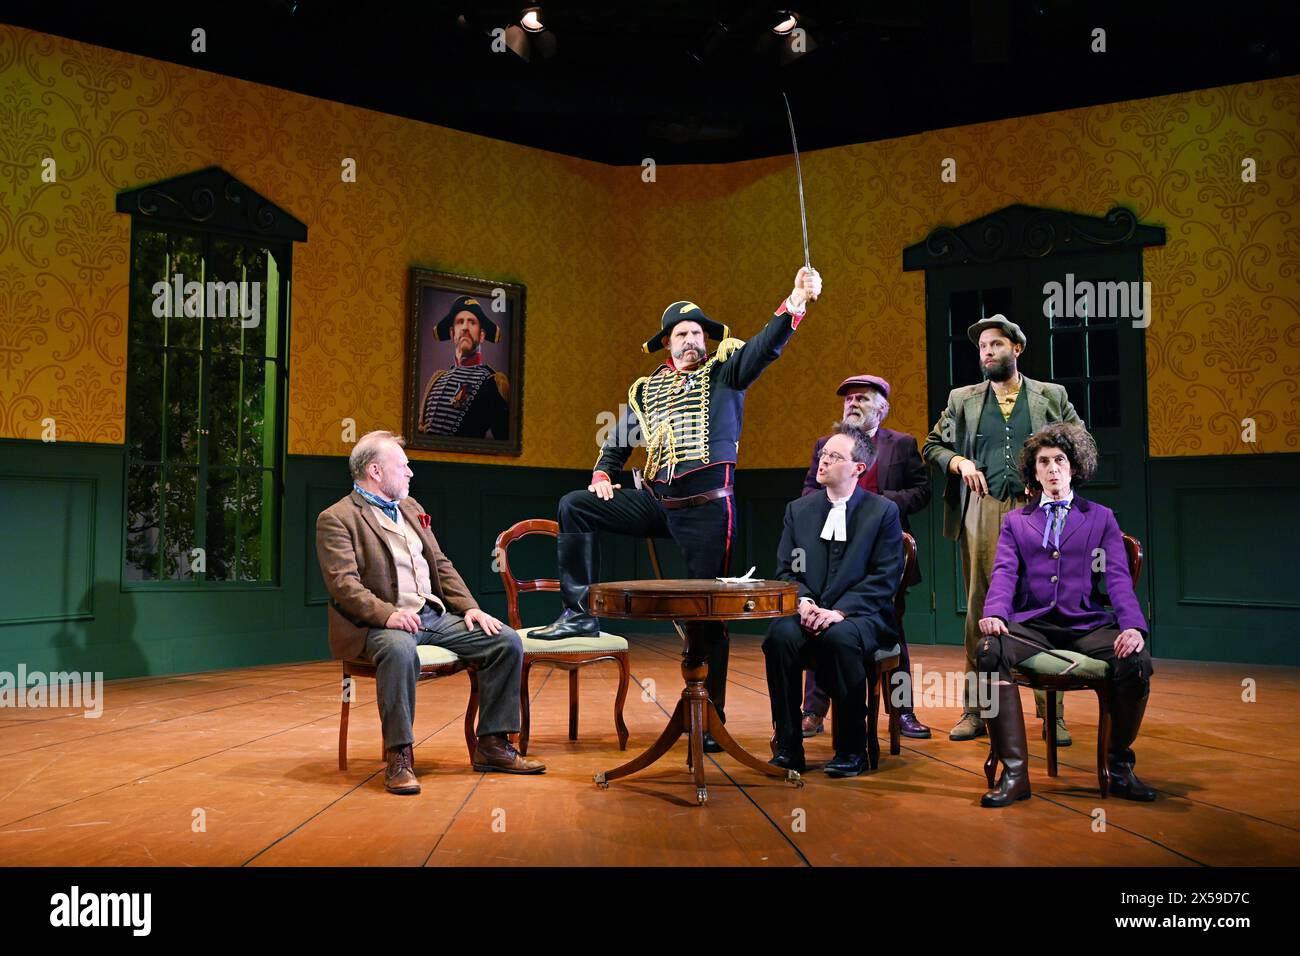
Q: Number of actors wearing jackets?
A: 6